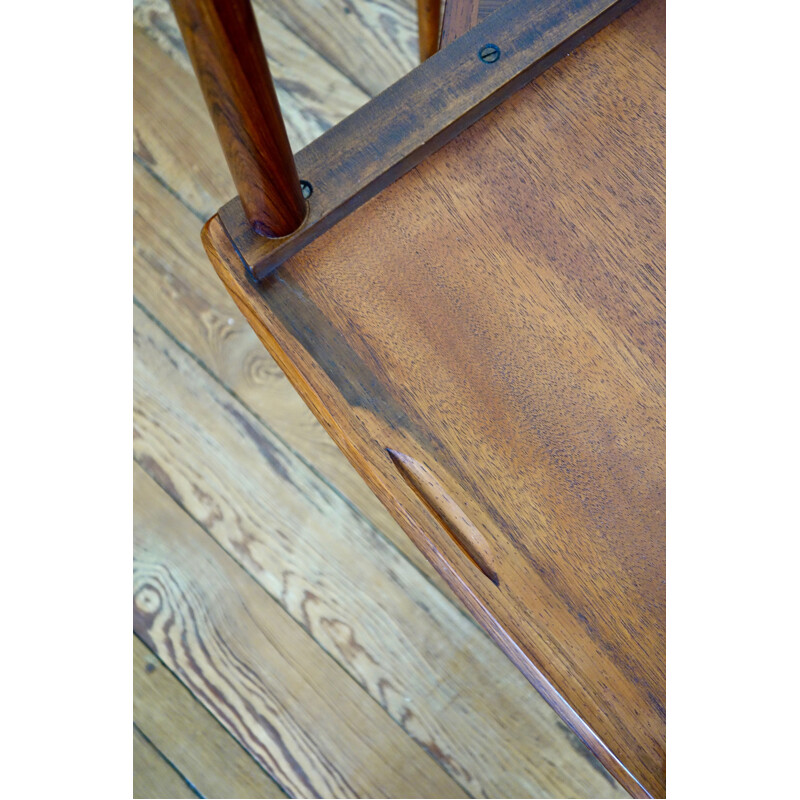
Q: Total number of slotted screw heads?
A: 2